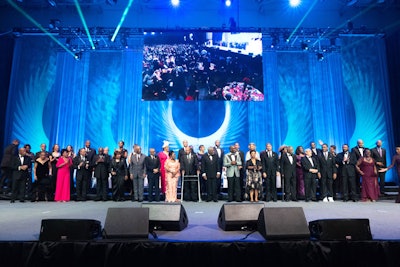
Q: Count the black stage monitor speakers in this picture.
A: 6